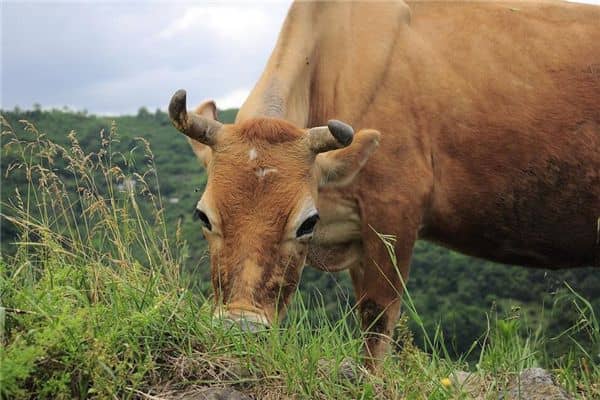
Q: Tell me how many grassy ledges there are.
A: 1